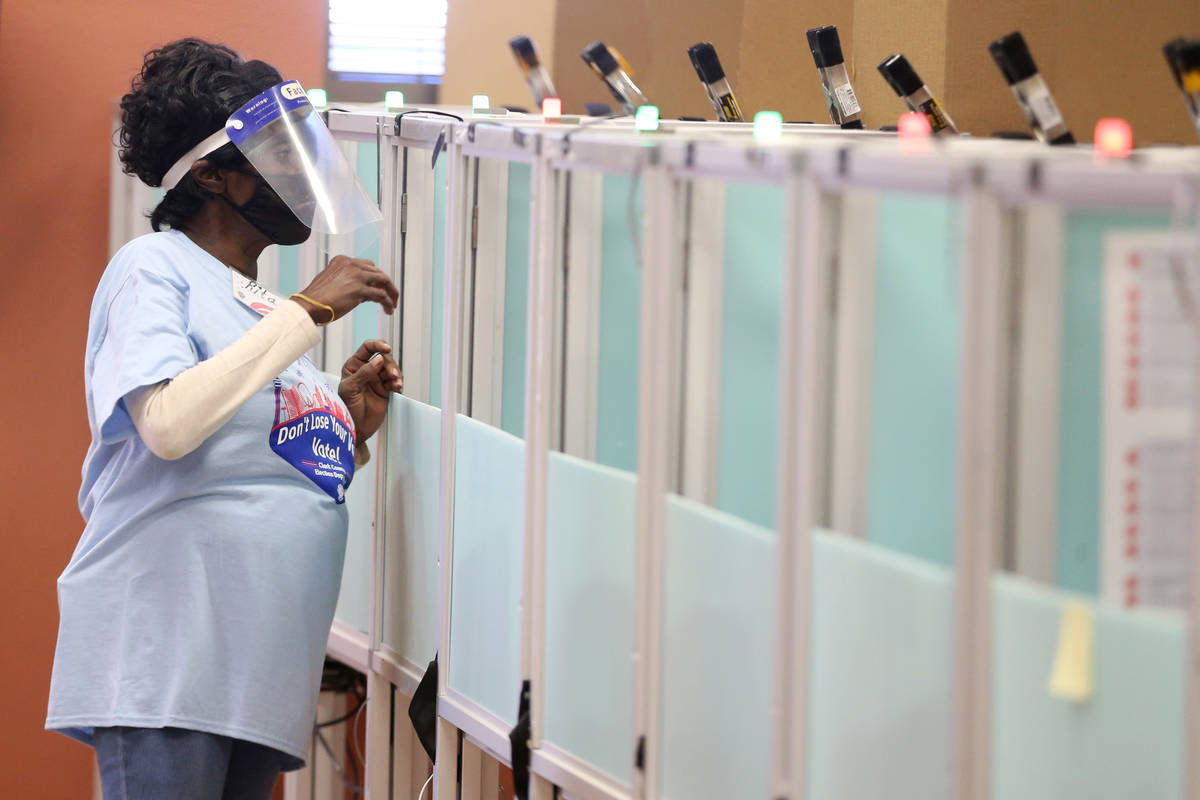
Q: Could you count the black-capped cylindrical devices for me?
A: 7